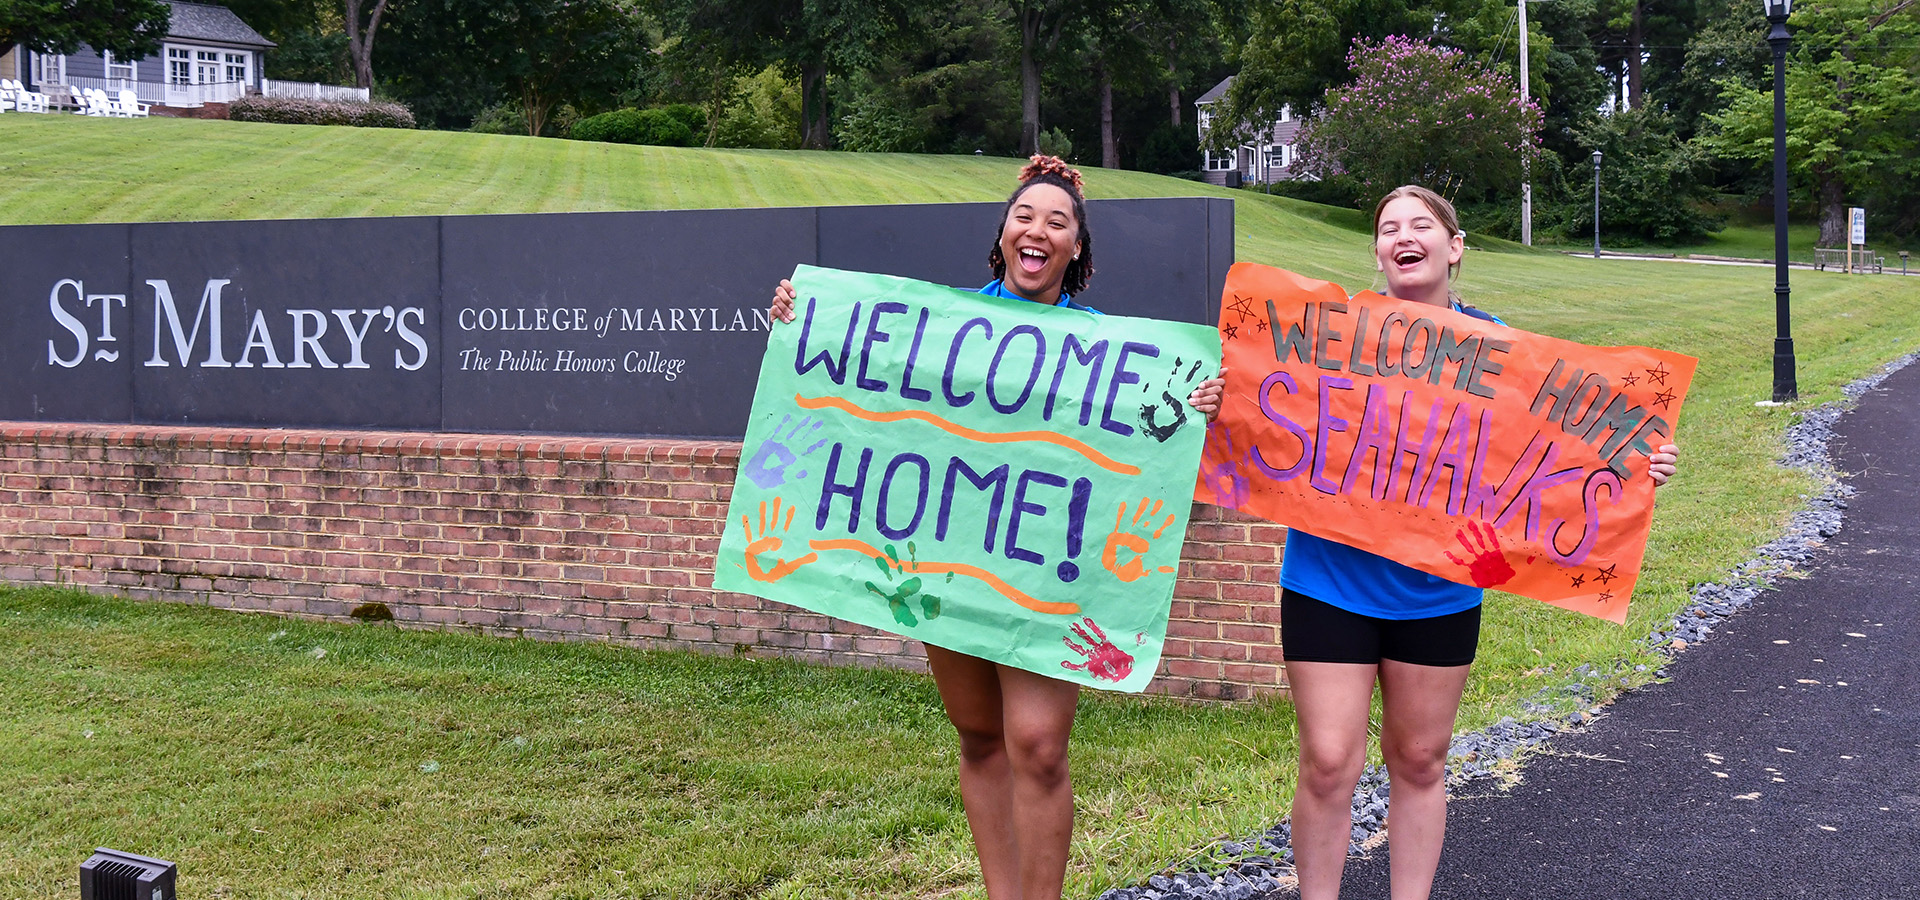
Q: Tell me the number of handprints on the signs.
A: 8